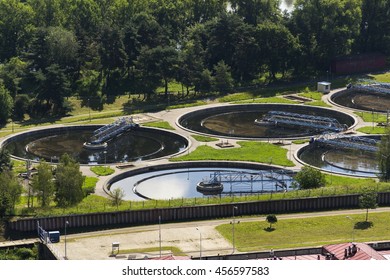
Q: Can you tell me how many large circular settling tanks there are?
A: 5